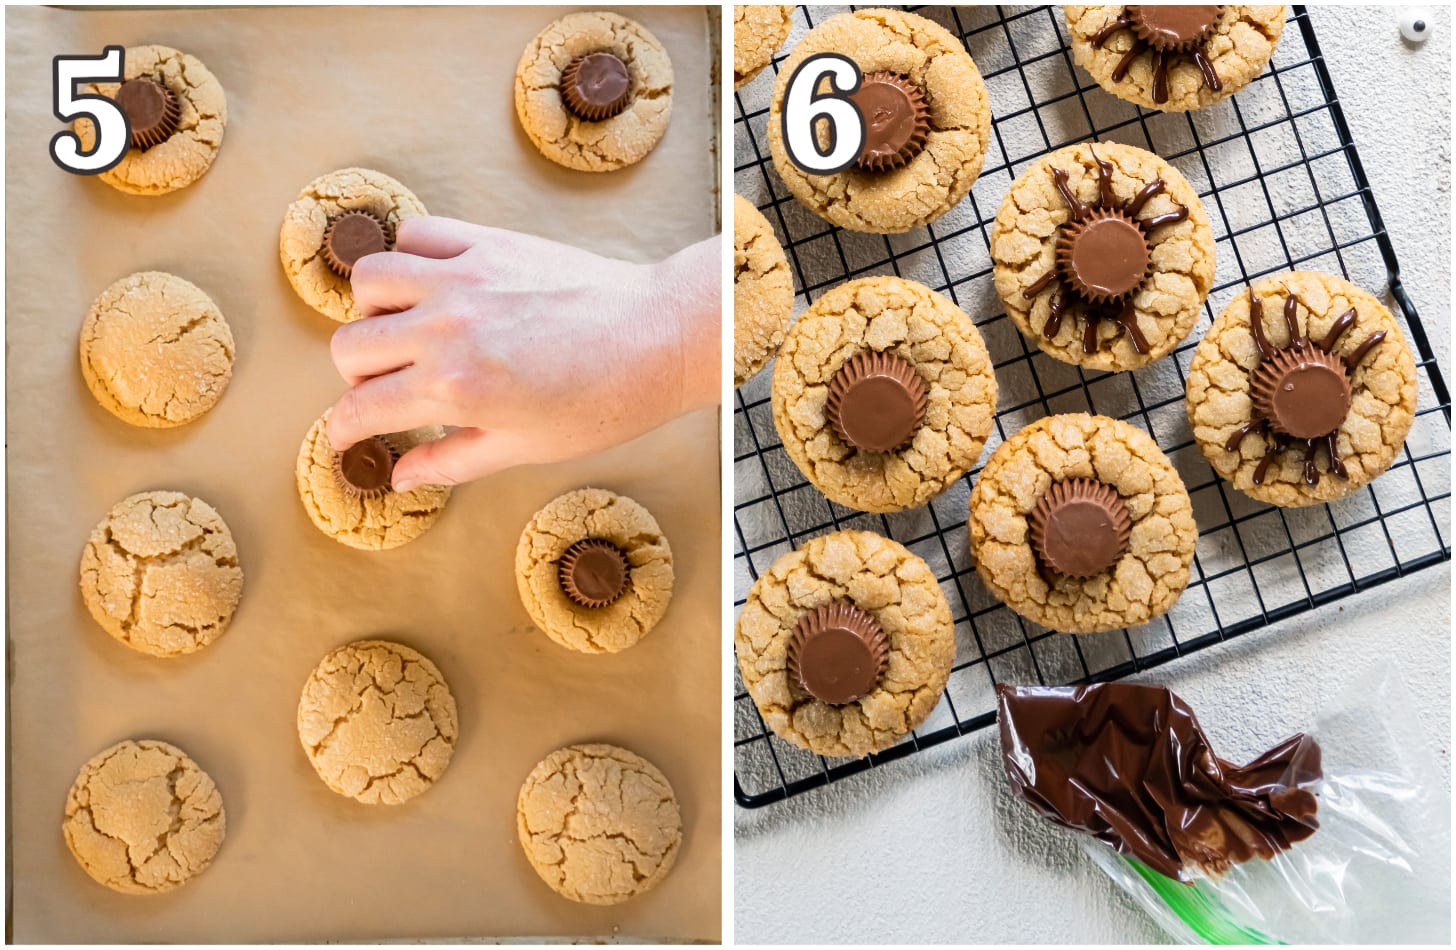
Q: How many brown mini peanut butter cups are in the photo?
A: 12